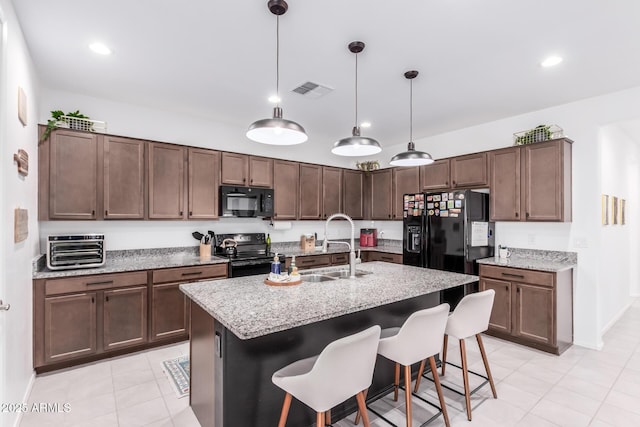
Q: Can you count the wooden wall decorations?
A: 3